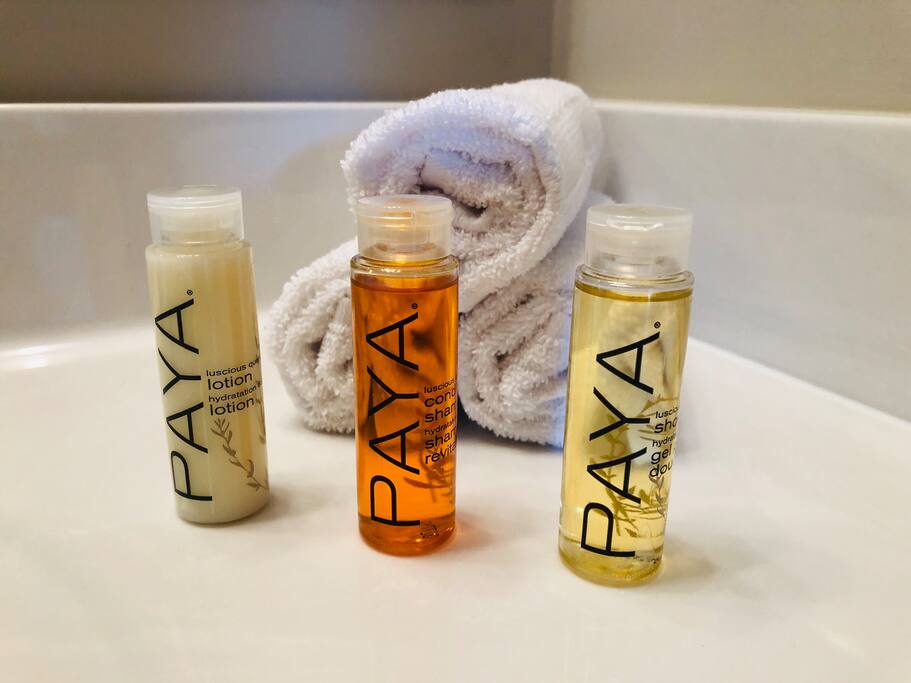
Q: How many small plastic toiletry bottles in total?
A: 3